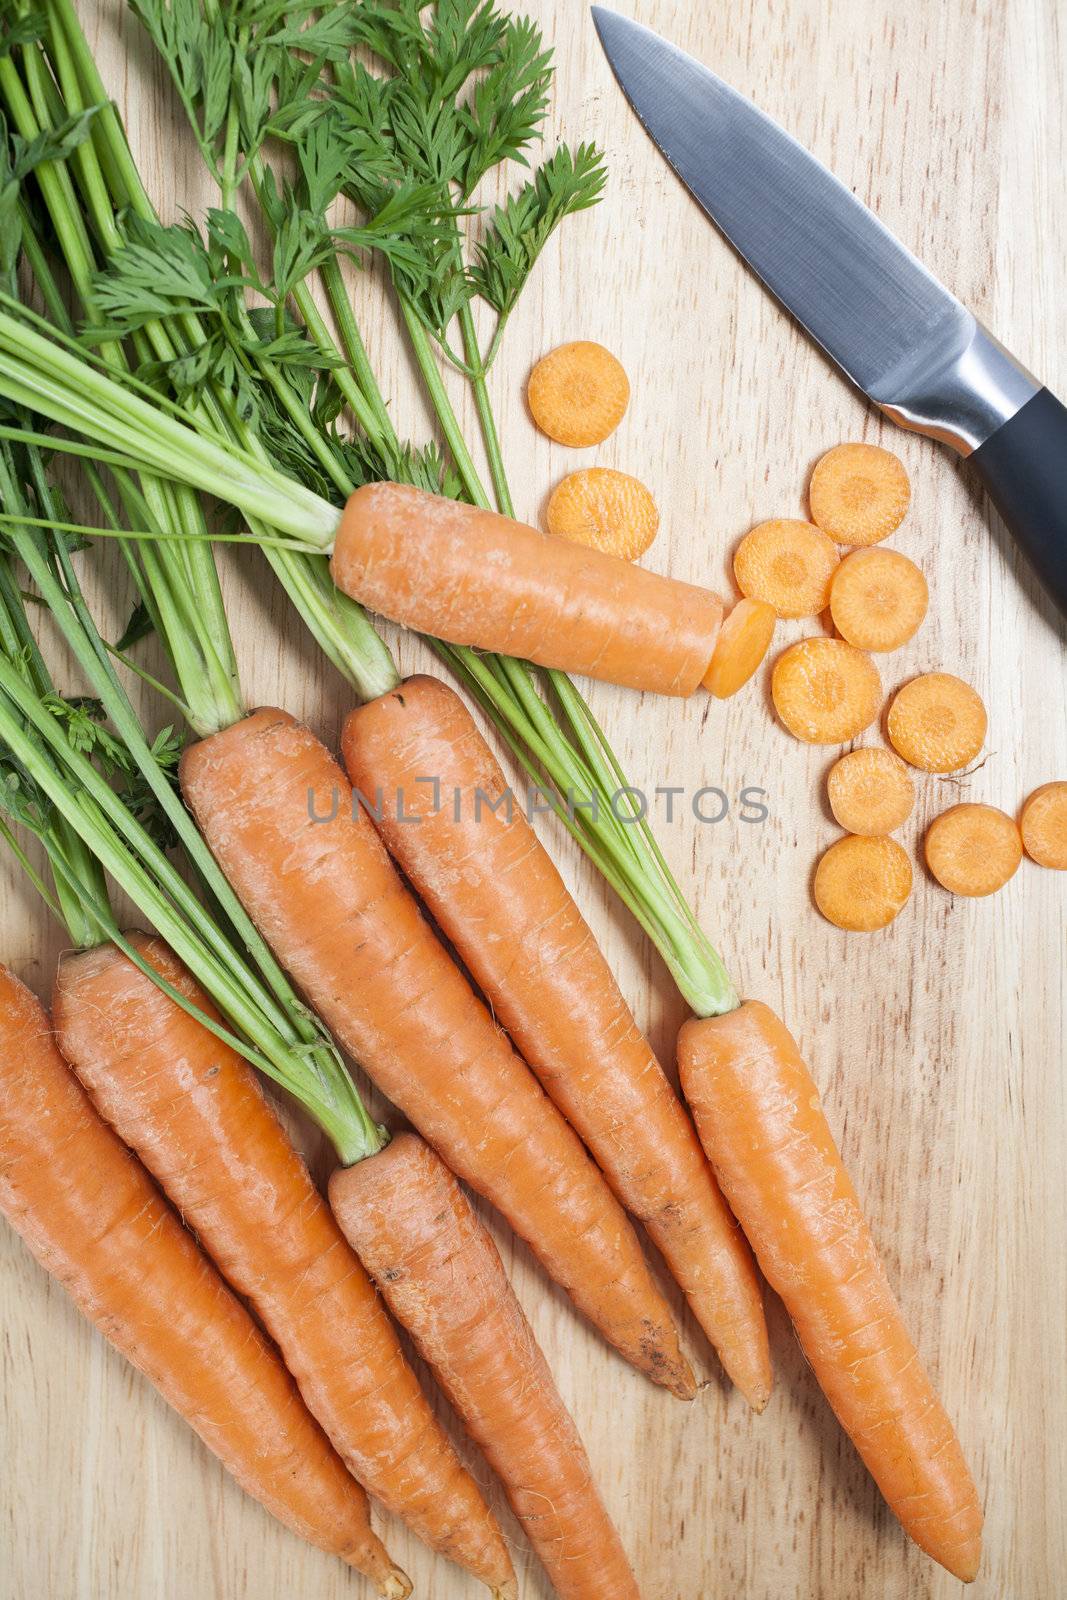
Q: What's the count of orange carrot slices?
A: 12